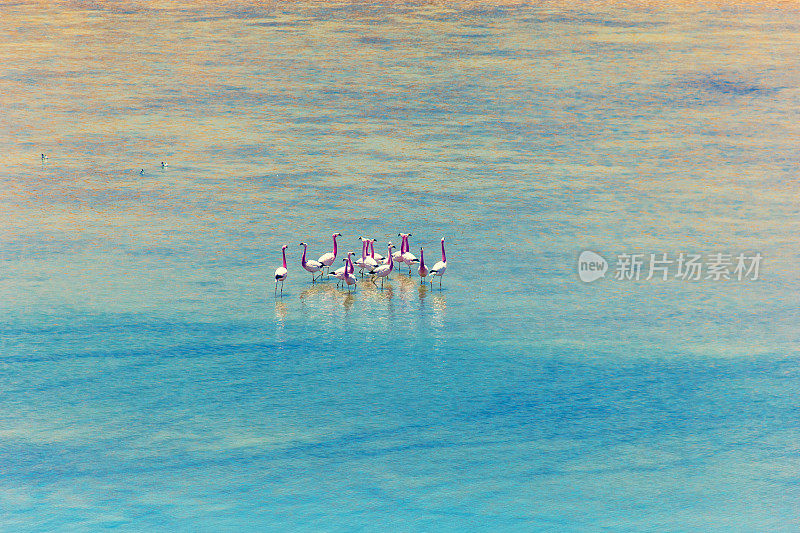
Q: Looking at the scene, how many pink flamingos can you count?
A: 14